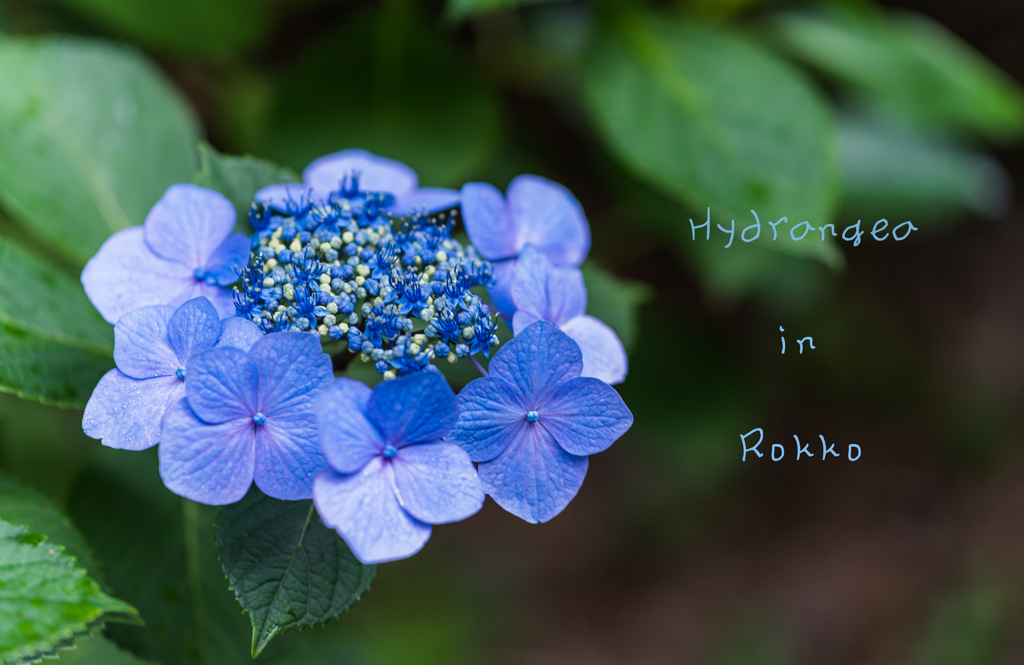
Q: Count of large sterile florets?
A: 8